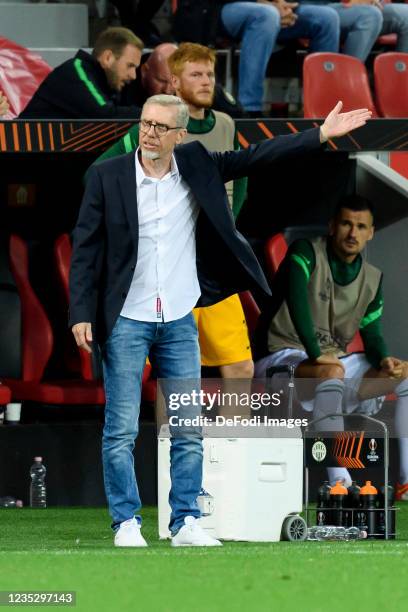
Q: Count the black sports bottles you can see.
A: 5